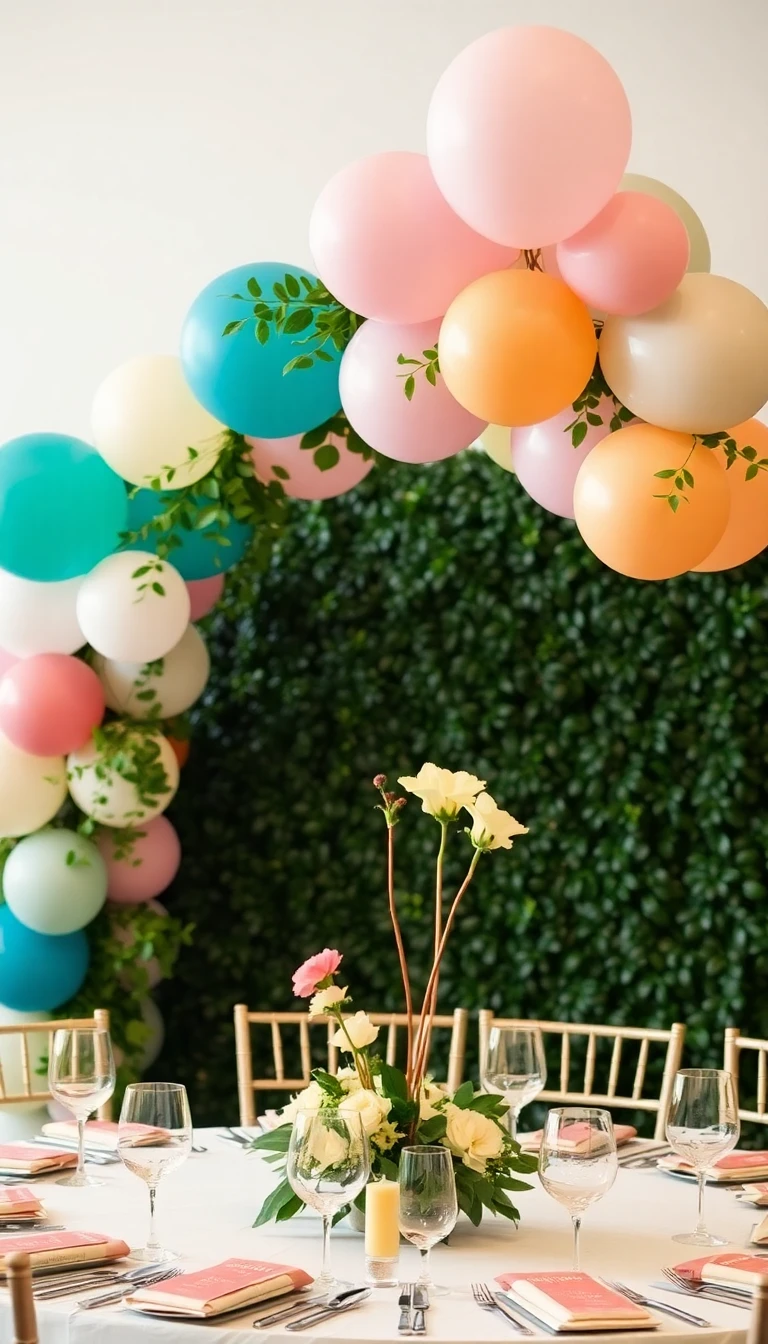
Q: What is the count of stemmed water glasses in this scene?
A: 7